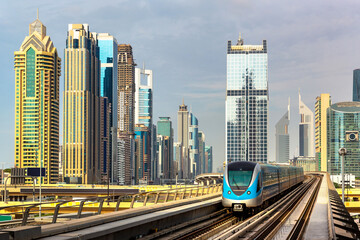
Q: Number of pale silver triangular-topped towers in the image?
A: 2